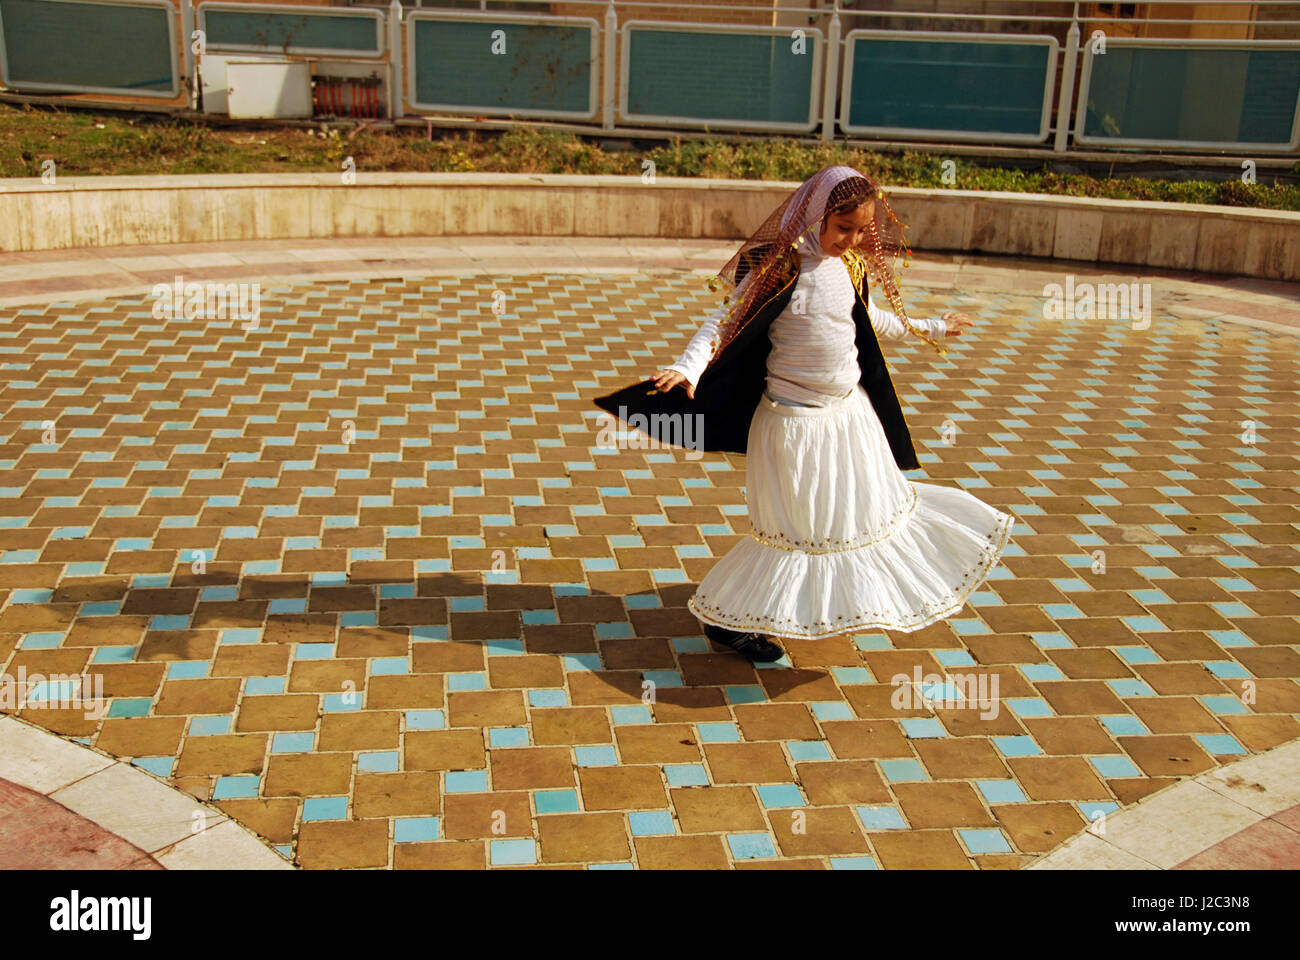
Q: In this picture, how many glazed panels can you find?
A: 6